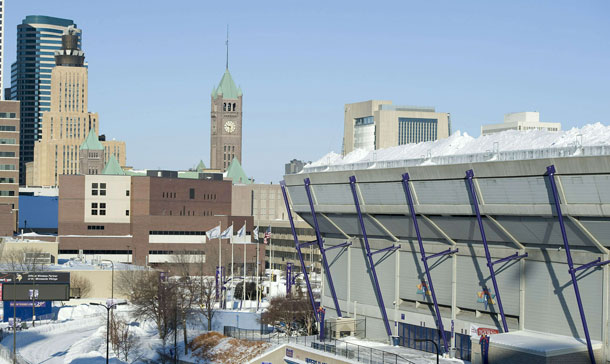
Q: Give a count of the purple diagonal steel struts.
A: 6